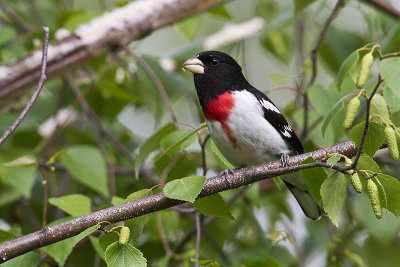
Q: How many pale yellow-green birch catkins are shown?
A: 6